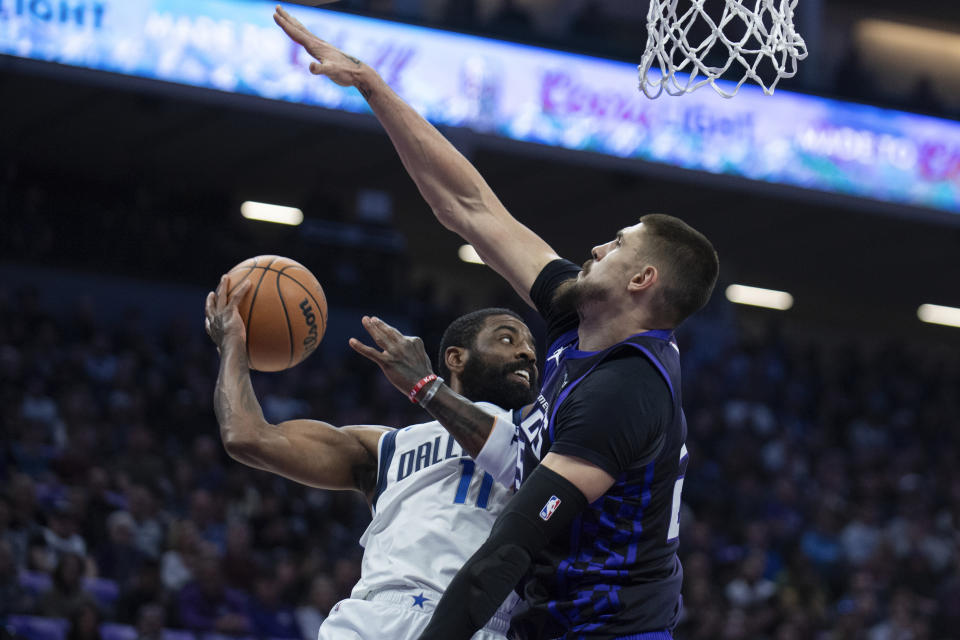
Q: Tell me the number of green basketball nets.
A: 0